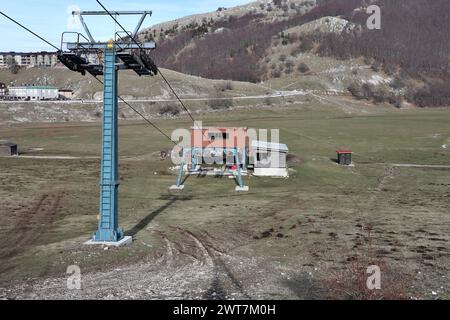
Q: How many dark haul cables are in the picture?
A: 2